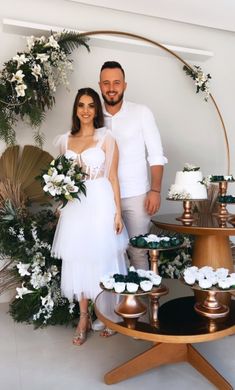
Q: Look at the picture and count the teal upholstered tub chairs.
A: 0